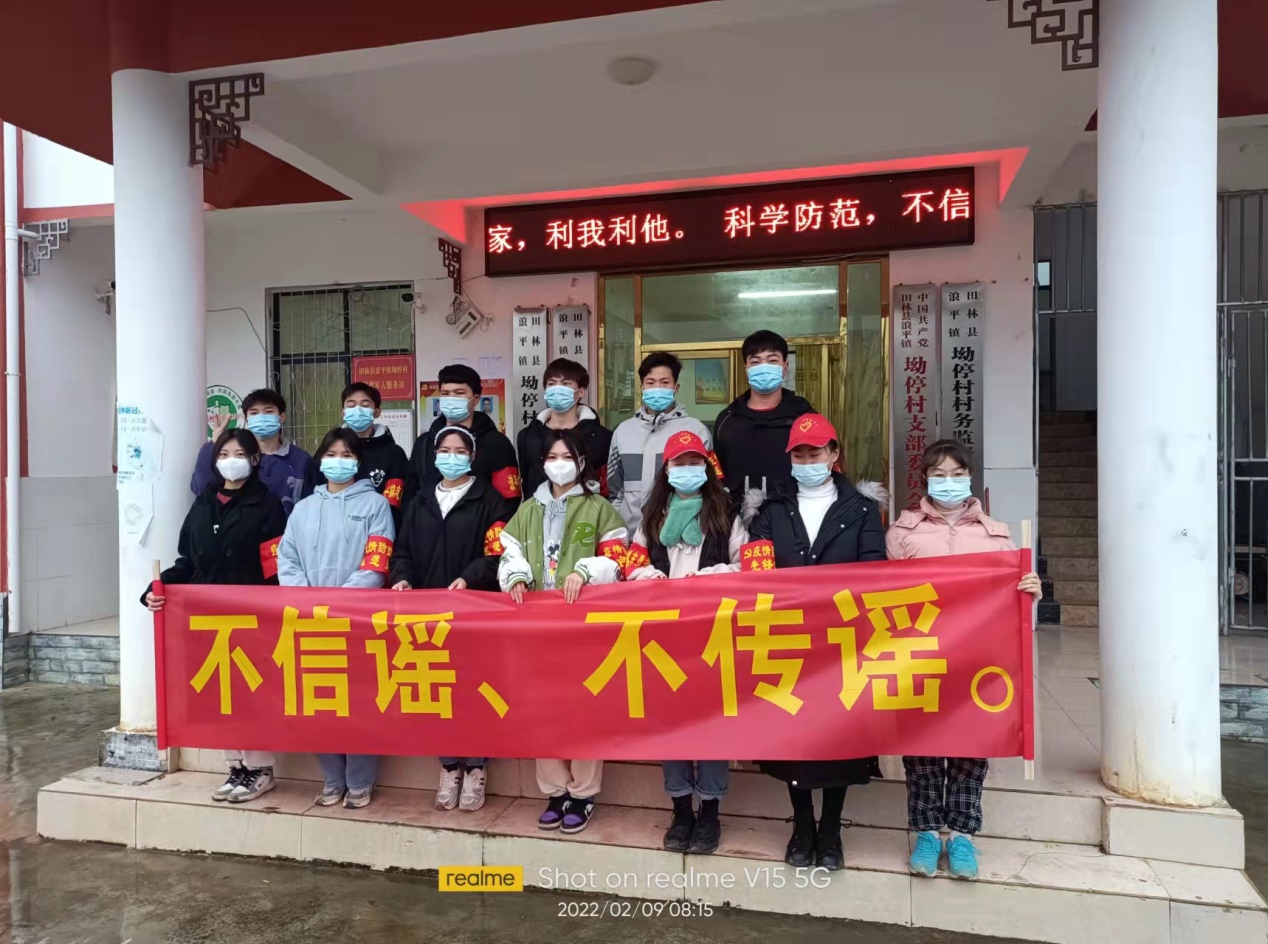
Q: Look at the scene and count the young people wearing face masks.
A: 13